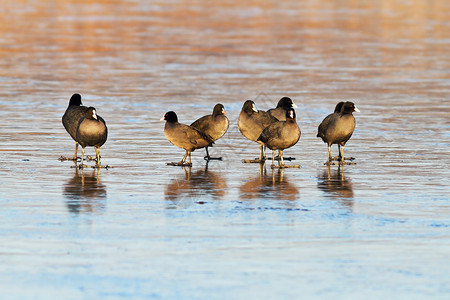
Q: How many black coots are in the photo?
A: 9